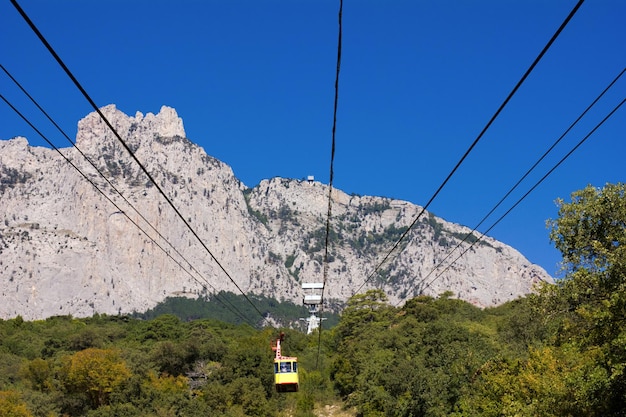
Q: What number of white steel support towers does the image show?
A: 1